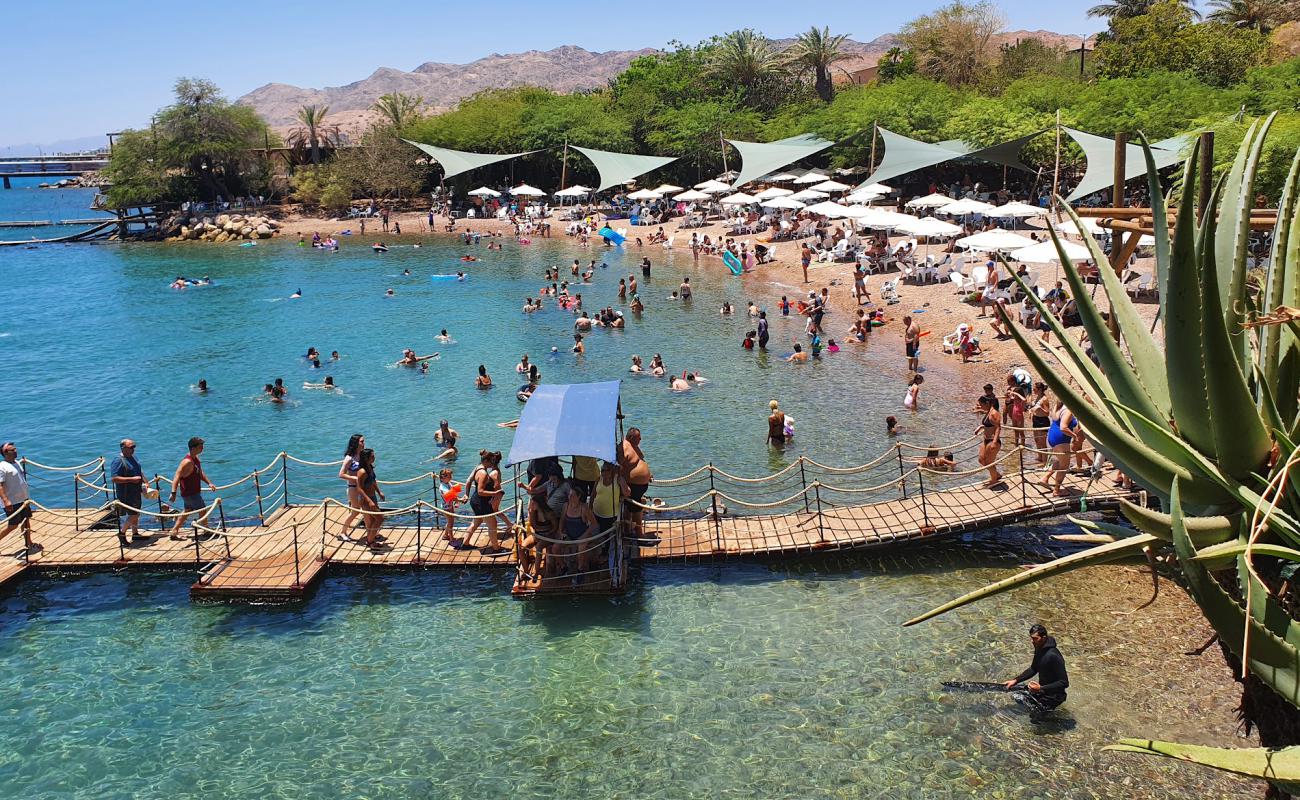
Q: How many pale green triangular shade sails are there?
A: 5